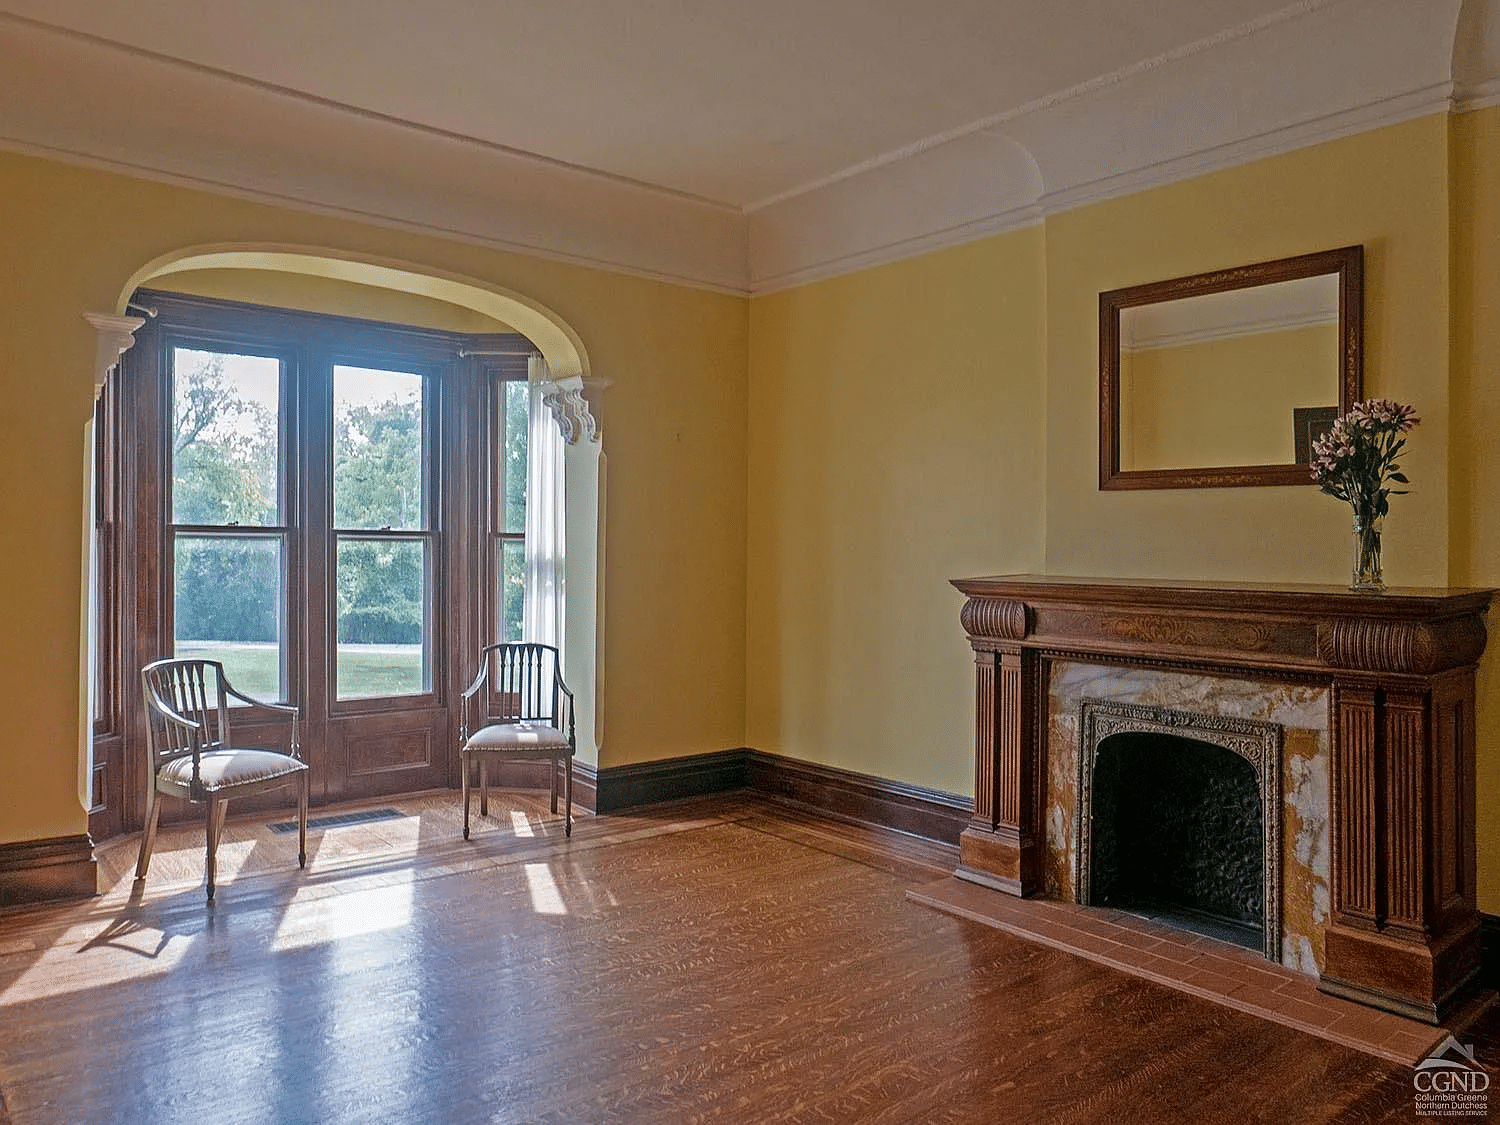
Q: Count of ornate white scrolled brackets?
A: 2